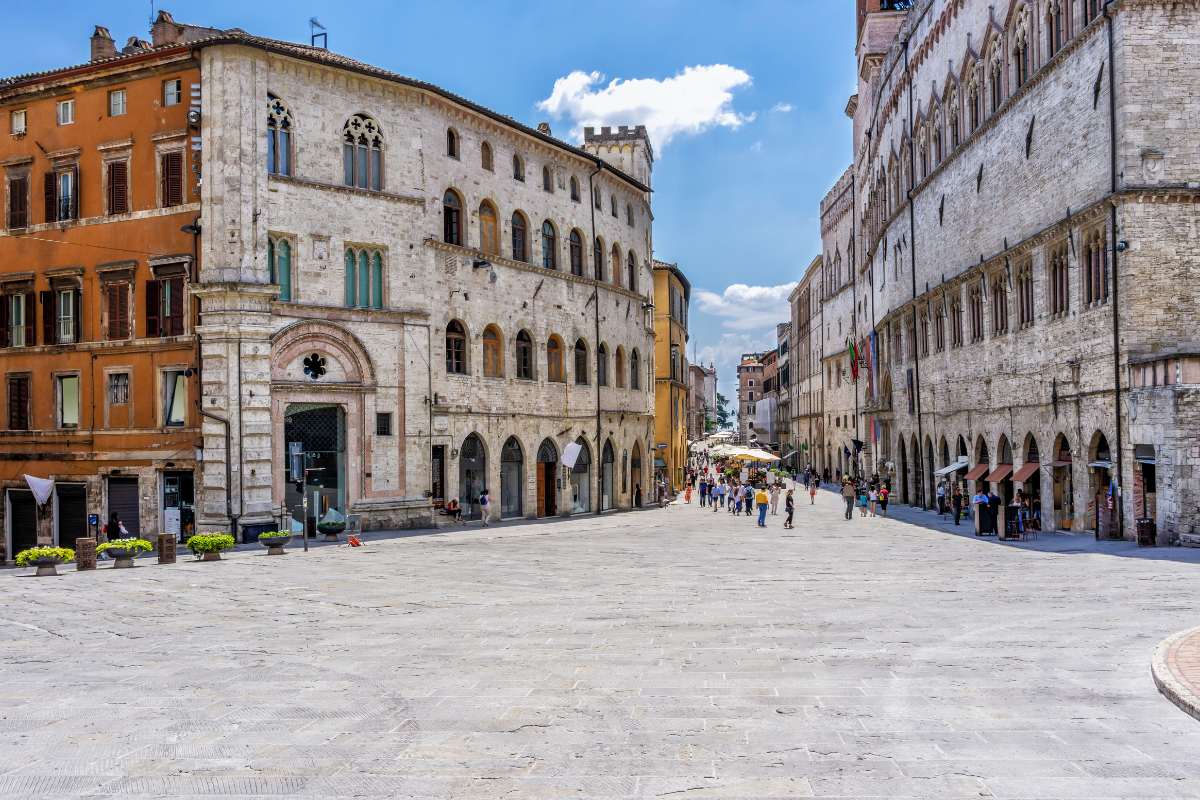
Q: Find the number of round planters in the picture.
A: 5